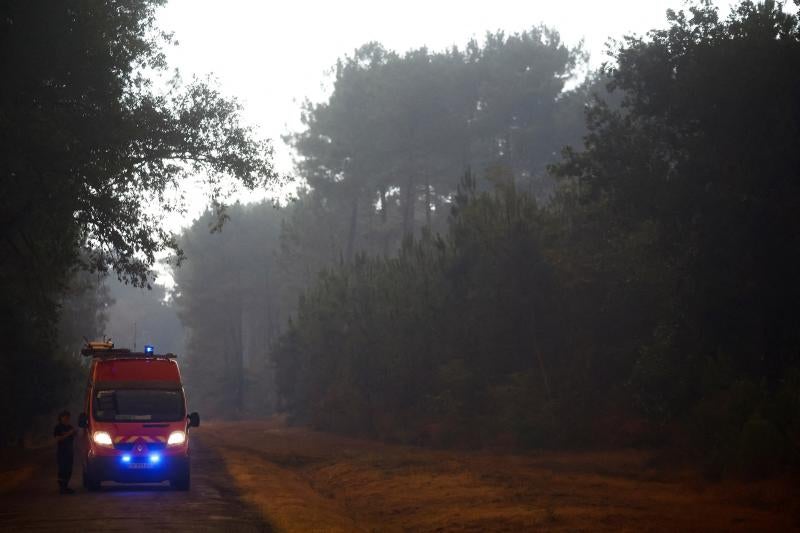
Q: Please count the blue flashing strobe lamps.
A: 3